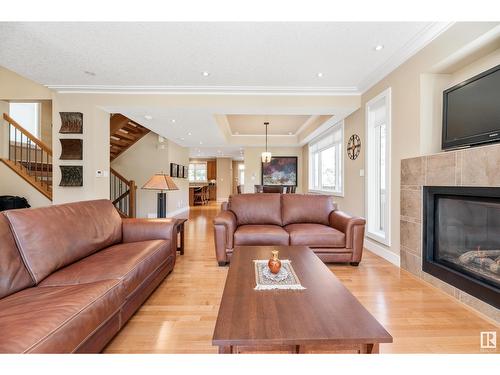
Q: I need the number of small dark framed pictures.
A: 3